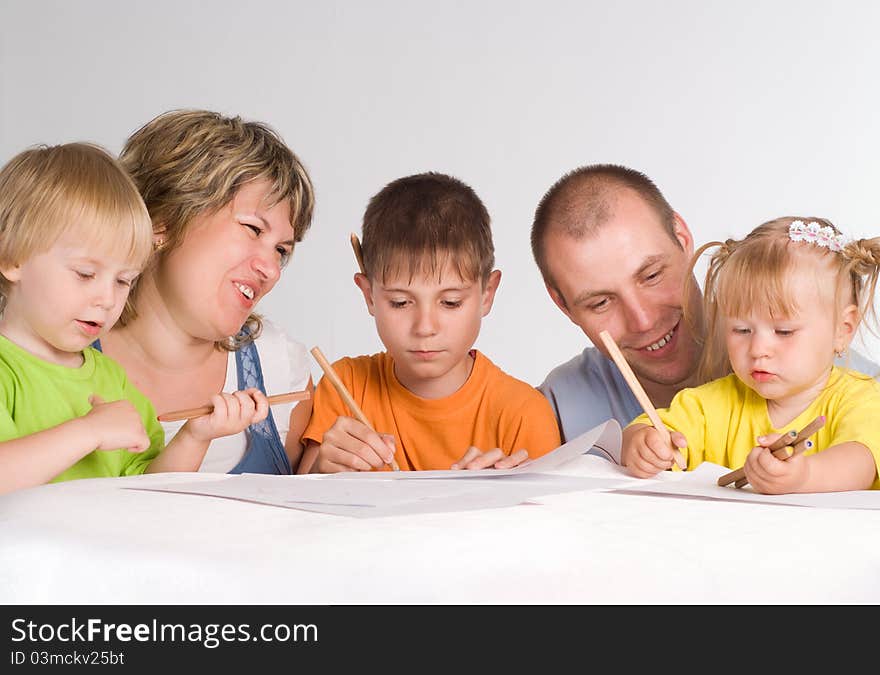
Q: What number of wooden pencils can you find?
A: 8